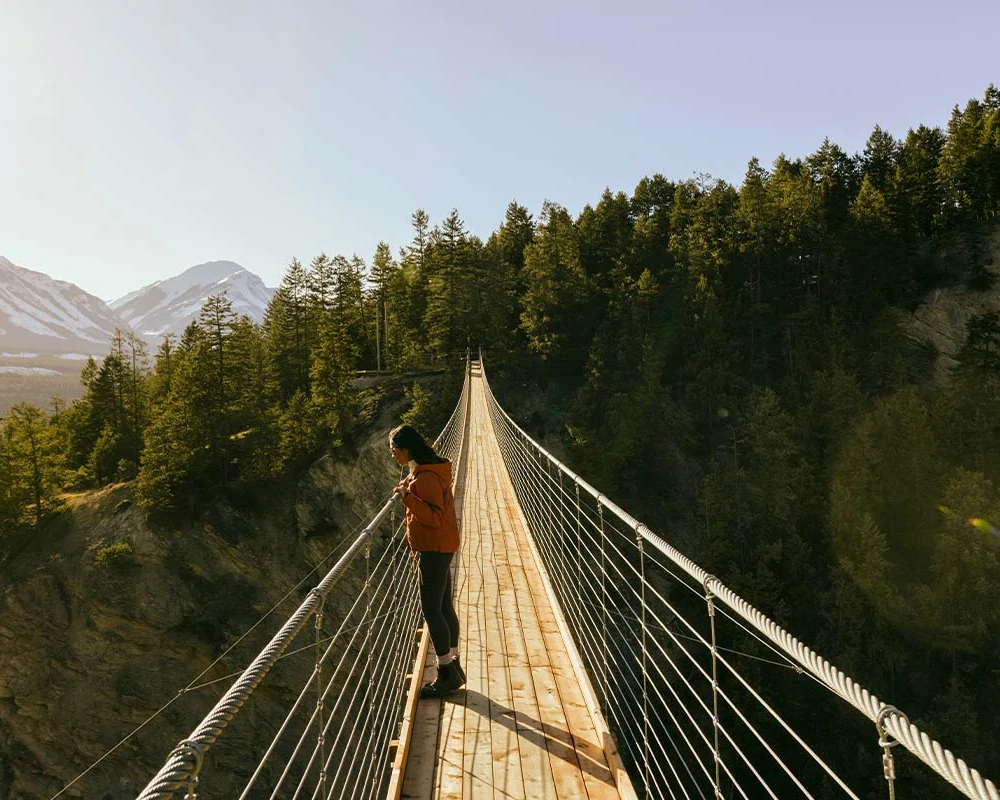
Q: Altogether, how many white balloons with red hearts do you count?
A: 0